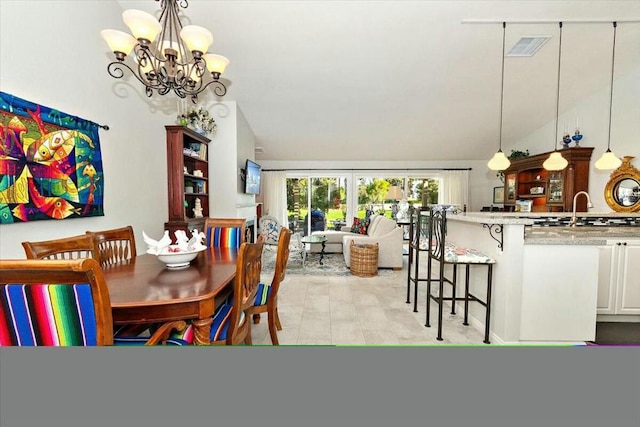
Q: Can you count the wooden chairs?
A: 6